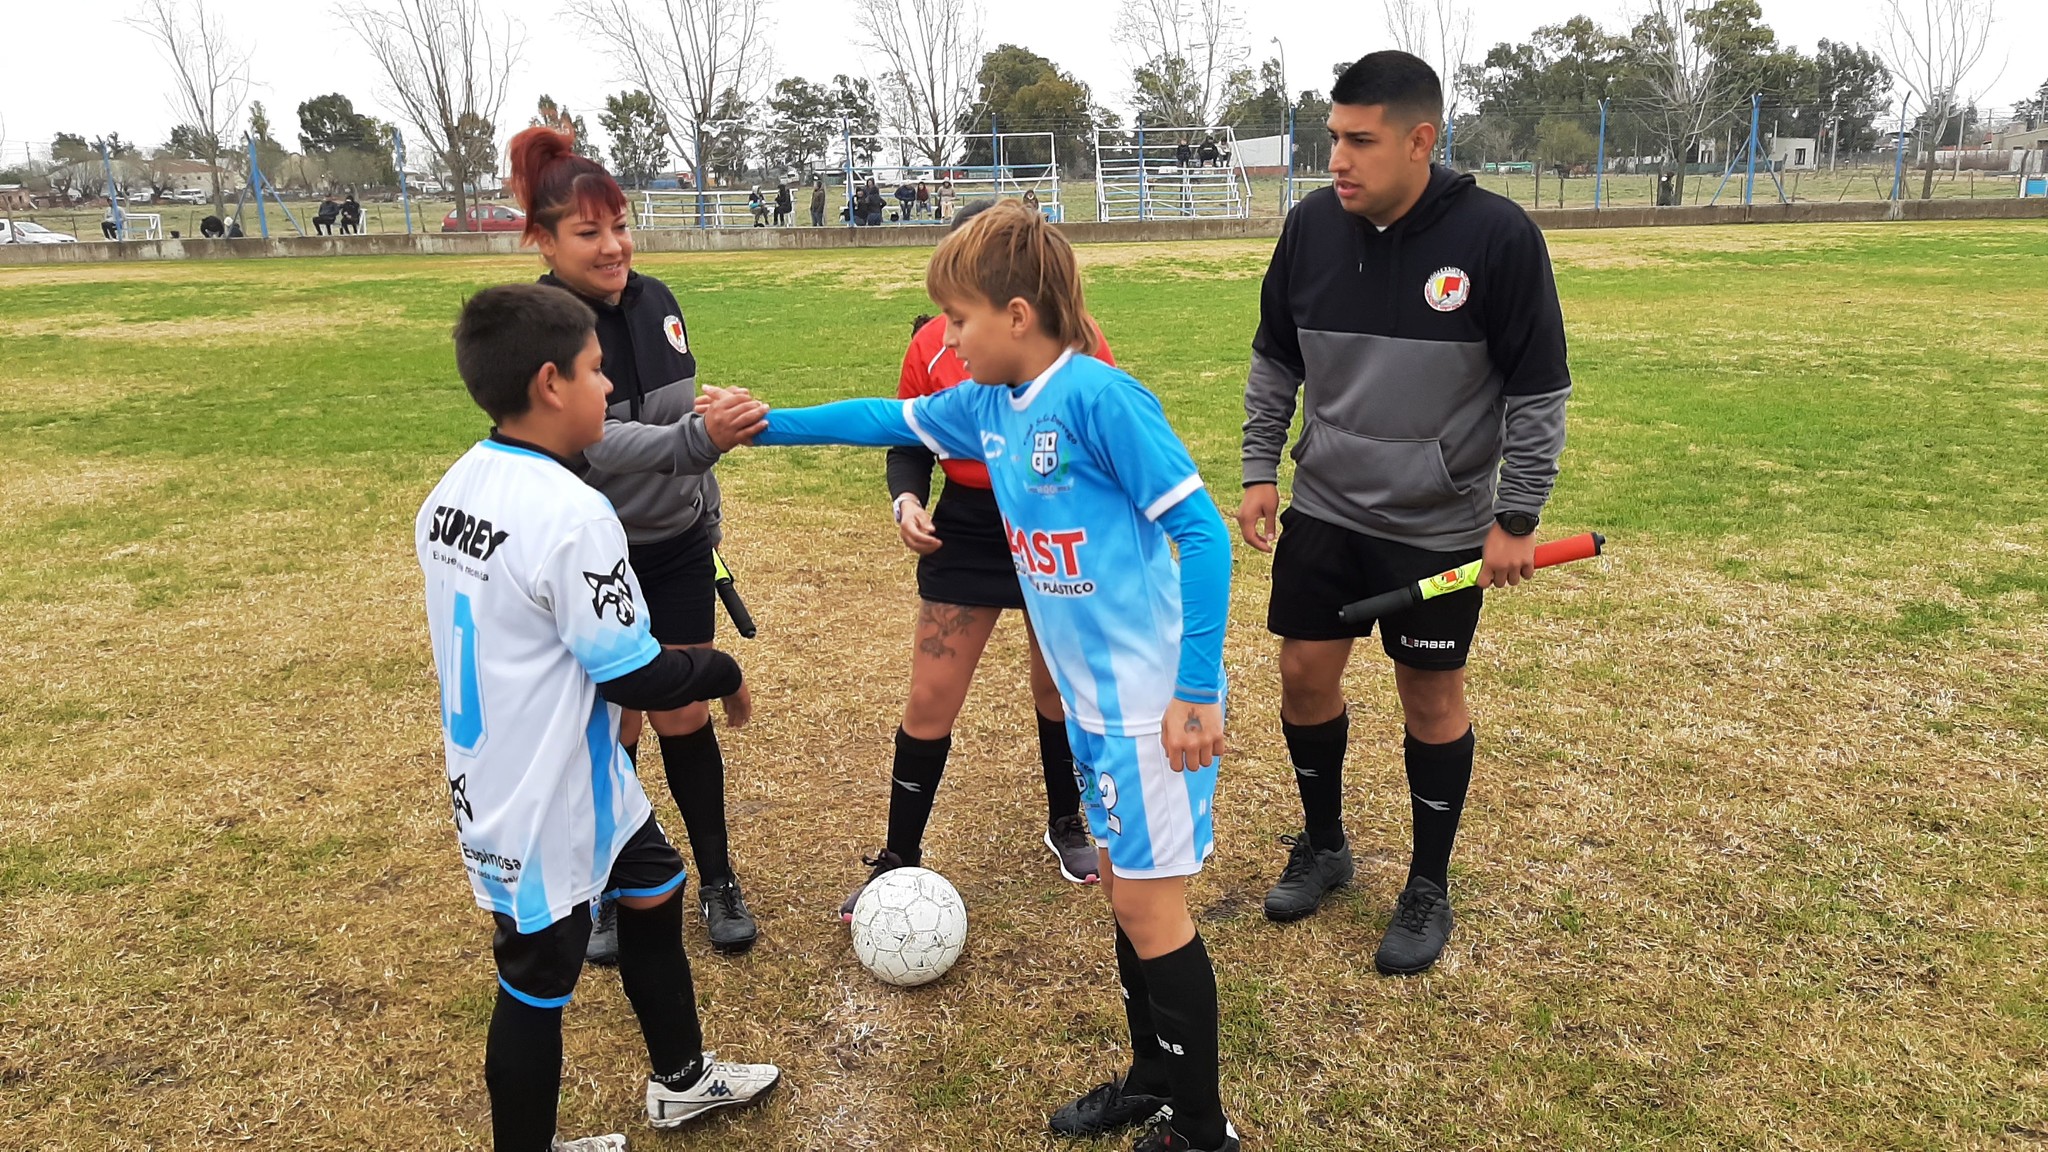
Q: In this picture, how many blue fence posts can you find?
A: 12